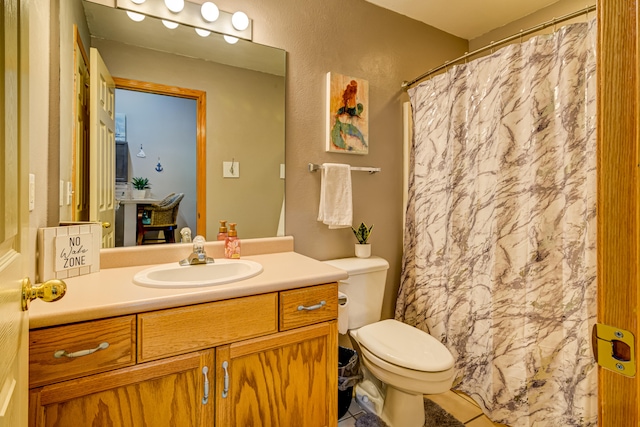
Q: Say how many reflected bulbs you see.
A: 4